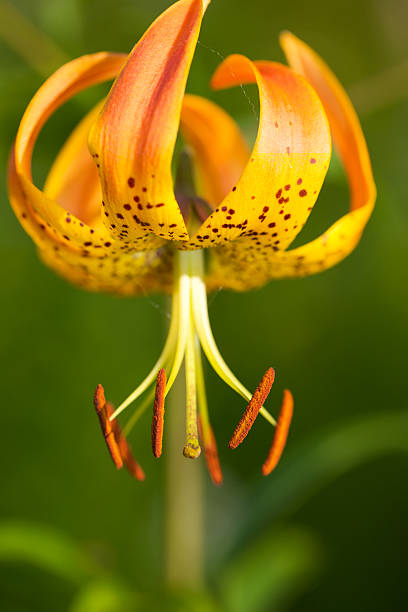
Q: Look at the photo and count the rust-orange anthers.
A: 6